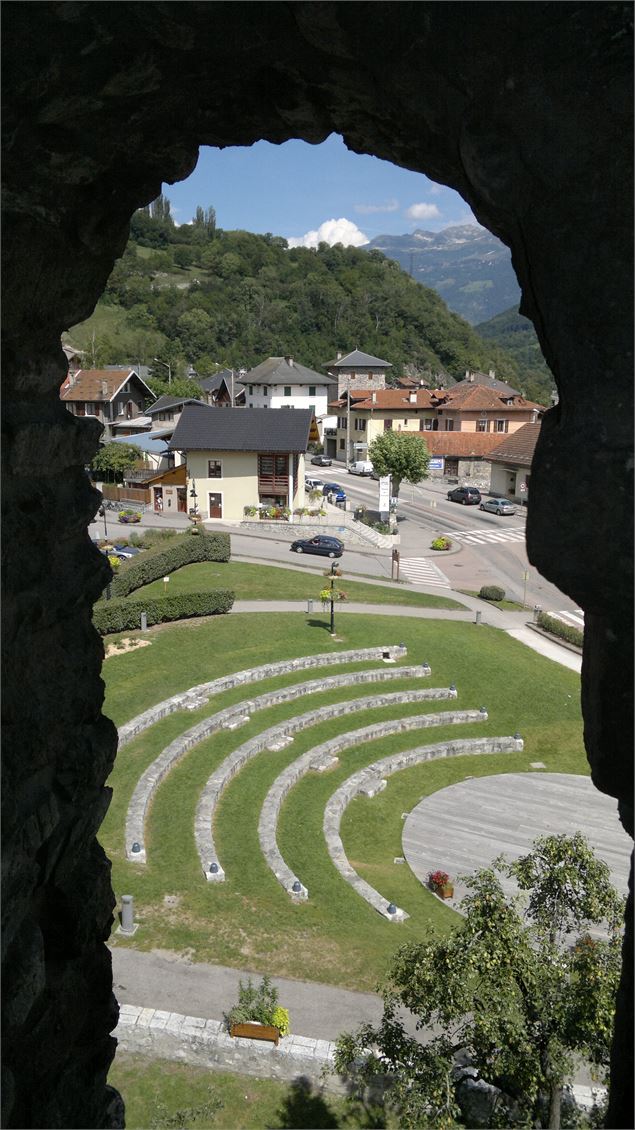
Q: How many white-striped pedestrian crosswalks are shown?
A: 4